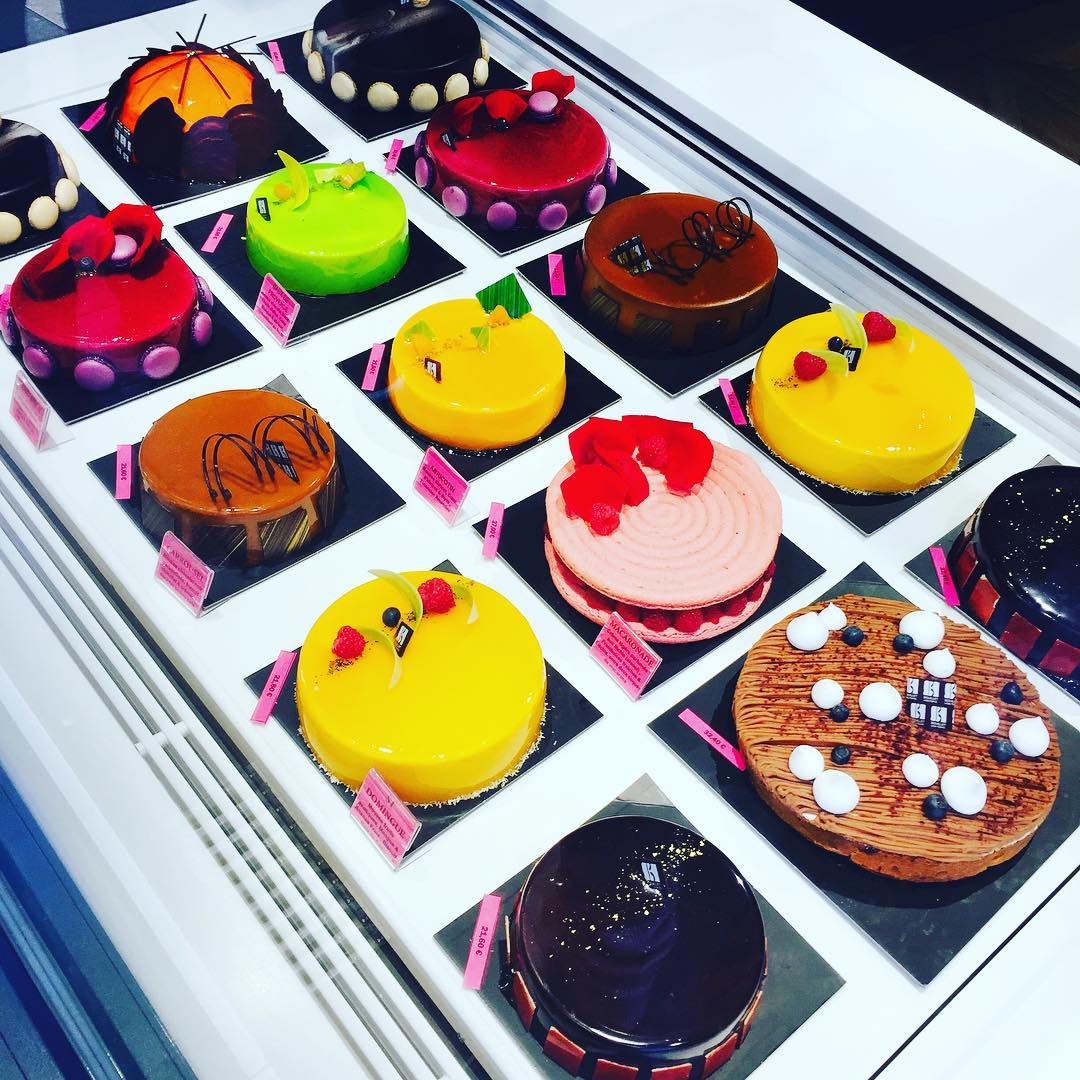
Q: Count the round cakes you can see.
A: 15